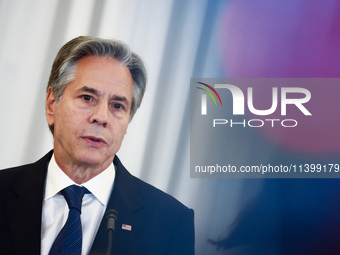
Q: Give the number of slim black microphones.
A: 1